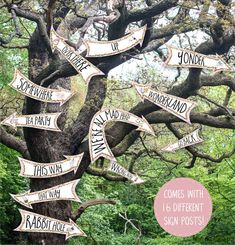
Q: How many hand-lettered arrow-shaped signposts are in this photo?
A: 12